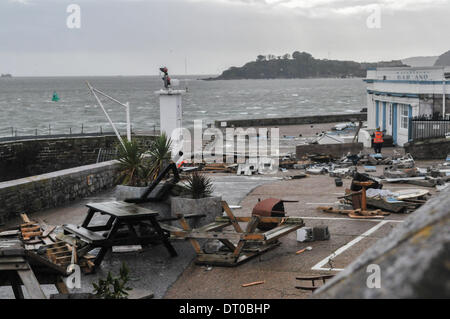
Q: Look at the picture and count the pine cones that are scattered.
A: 0